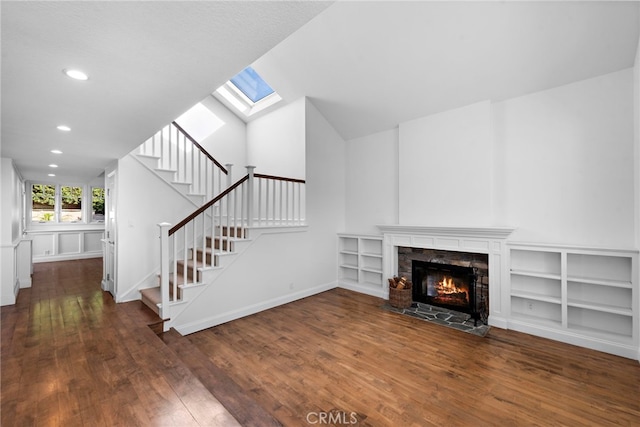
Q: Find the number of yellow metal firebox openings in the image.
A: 0